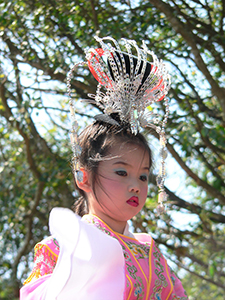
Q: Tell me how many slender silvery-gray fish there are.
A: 0